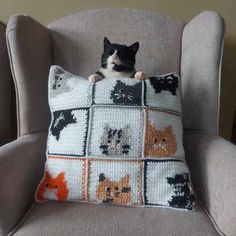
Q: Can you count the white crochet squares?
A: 9